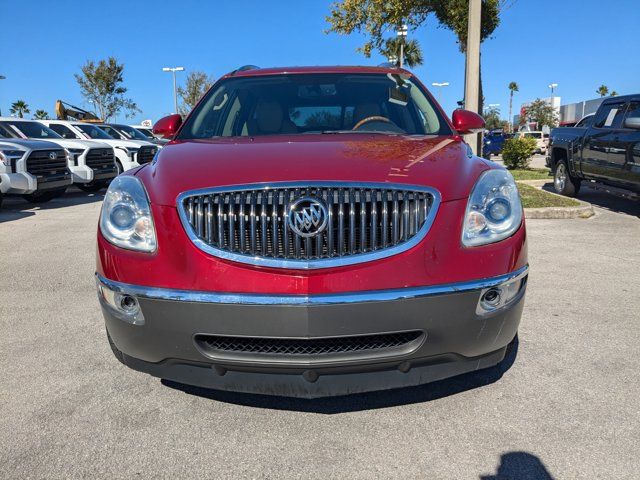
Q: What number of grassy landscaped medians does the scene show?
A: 1